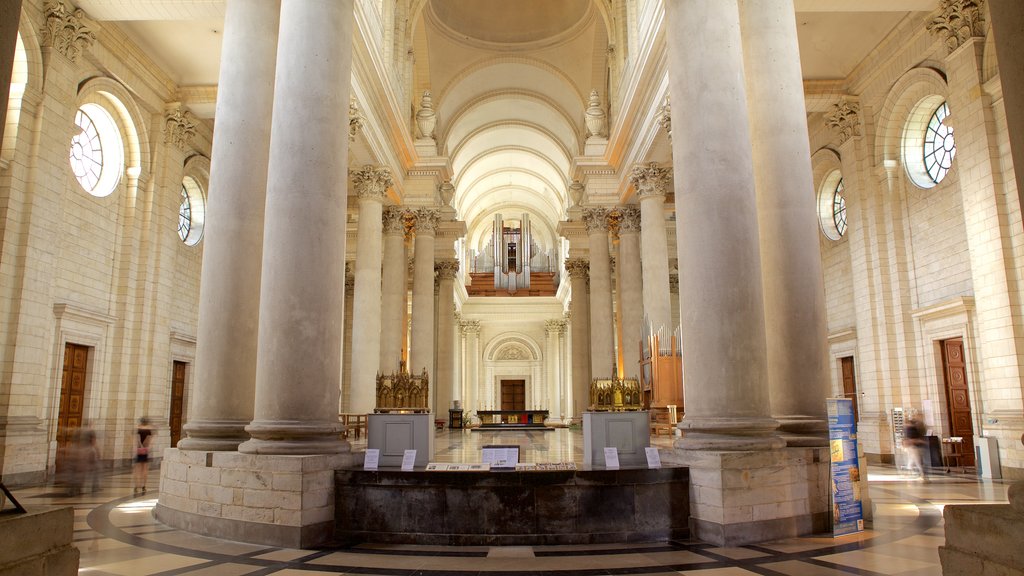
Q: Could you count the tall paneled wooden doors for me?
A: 5